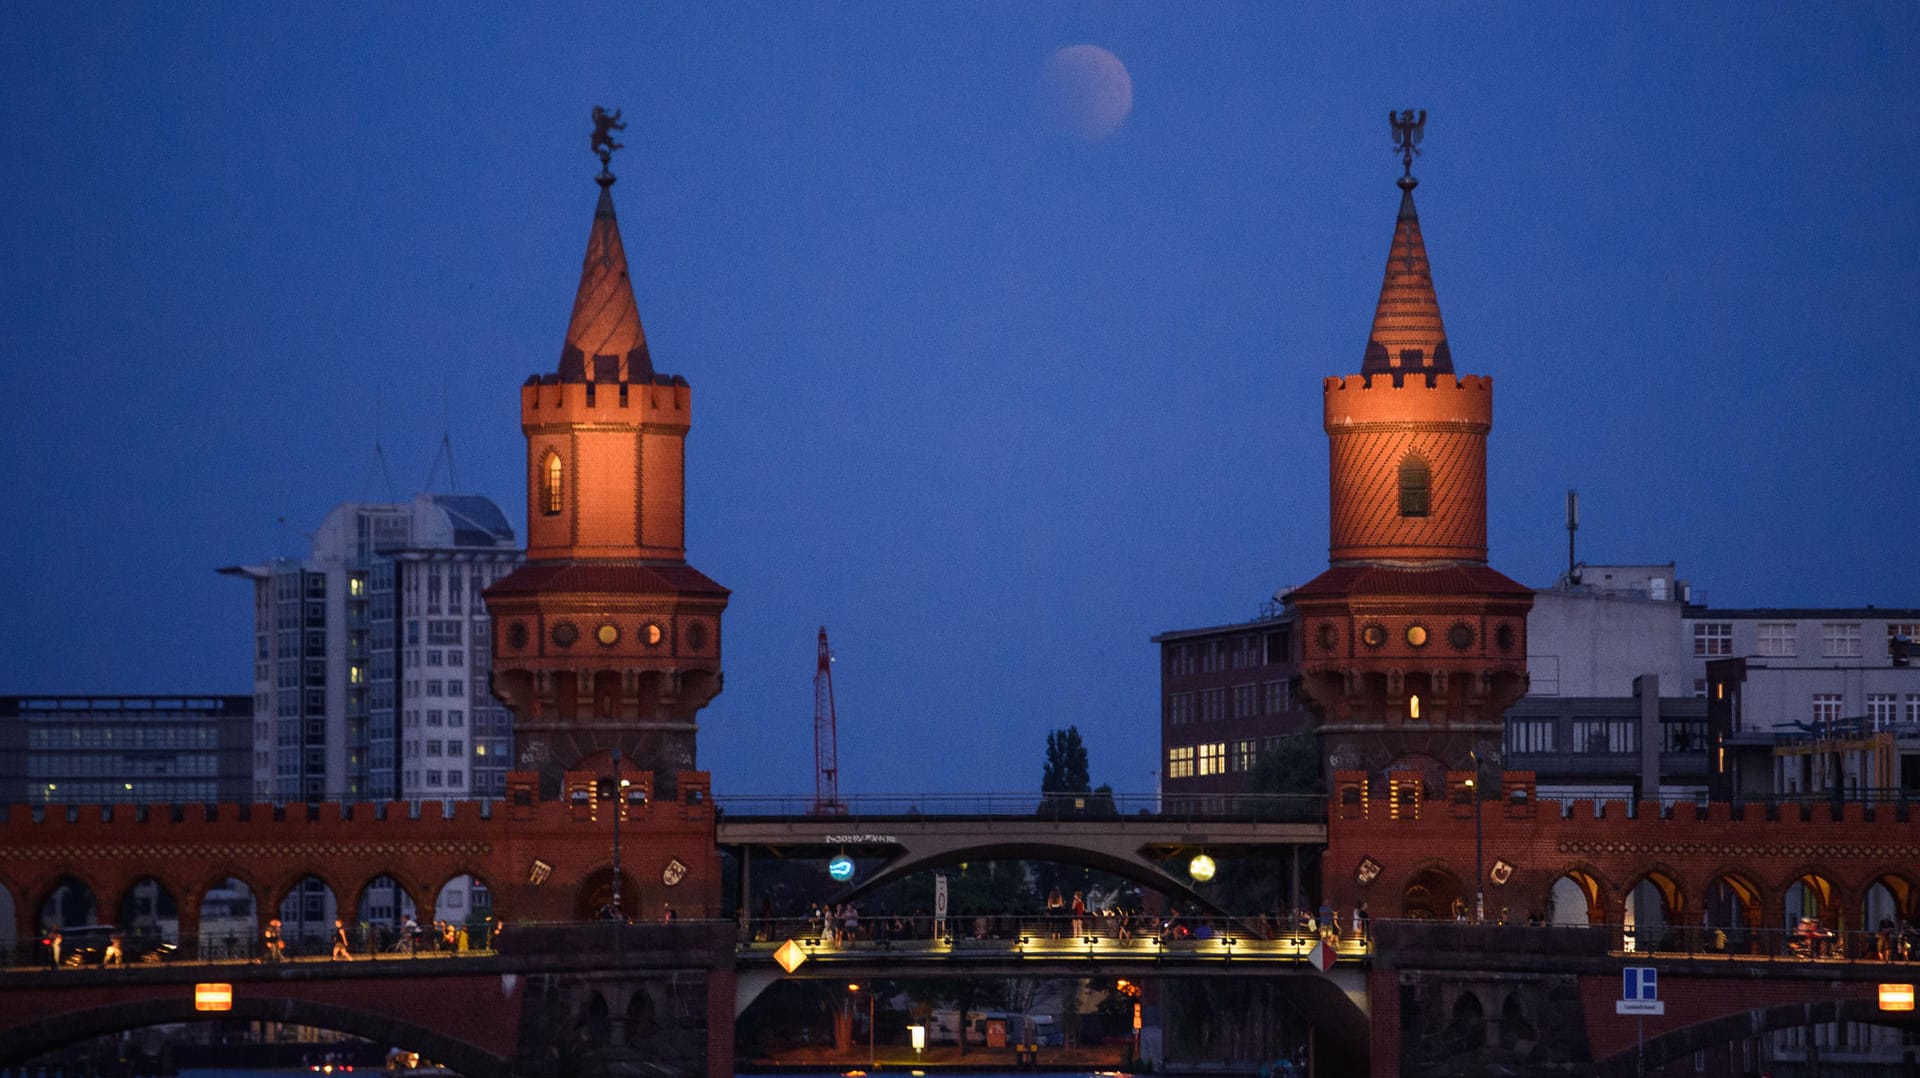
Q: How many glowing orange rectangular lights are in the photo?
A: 2